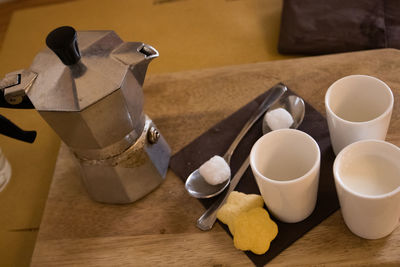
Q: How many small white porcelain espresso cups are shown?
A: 3